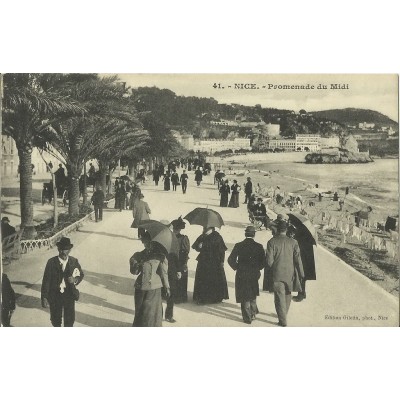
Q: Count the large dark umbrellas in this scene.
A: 3